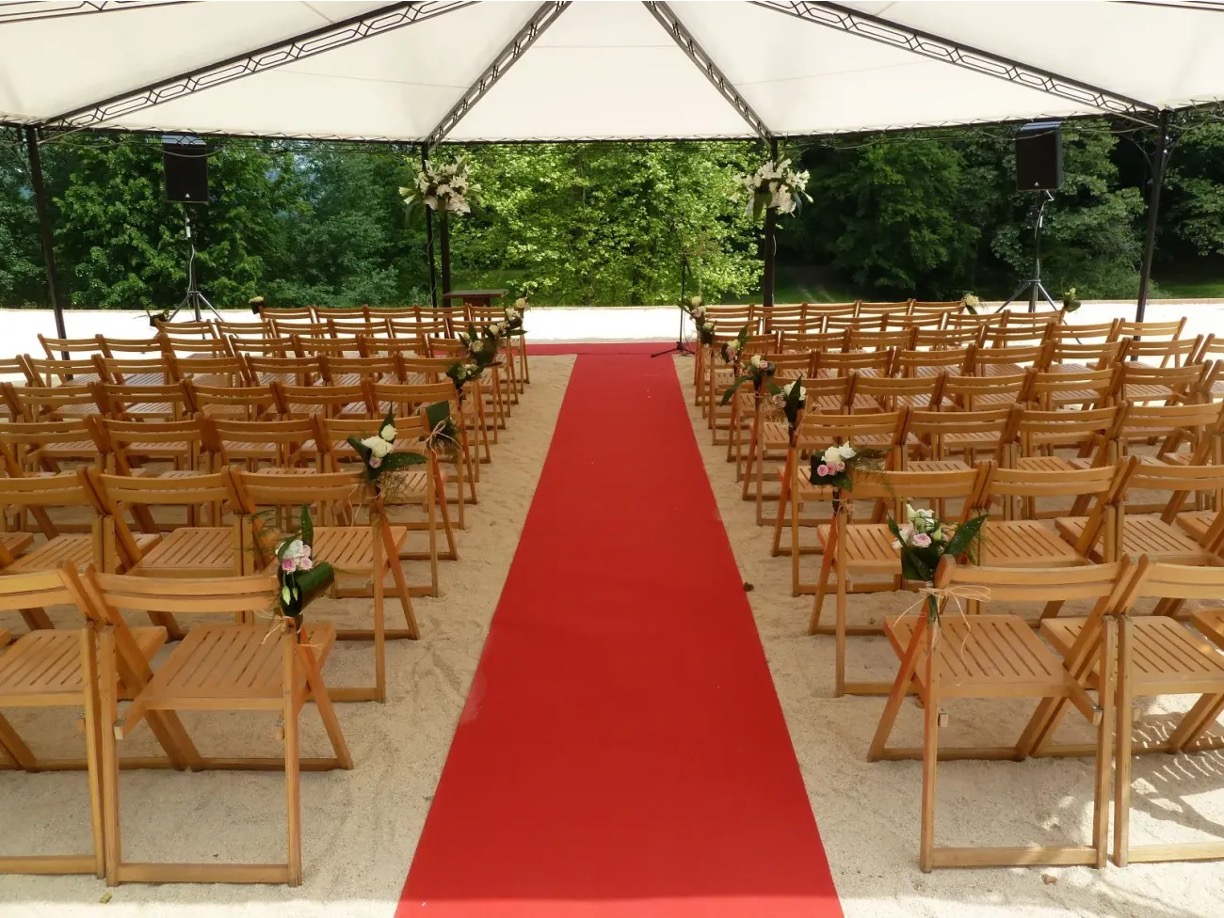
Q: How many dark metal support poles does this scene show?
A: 4